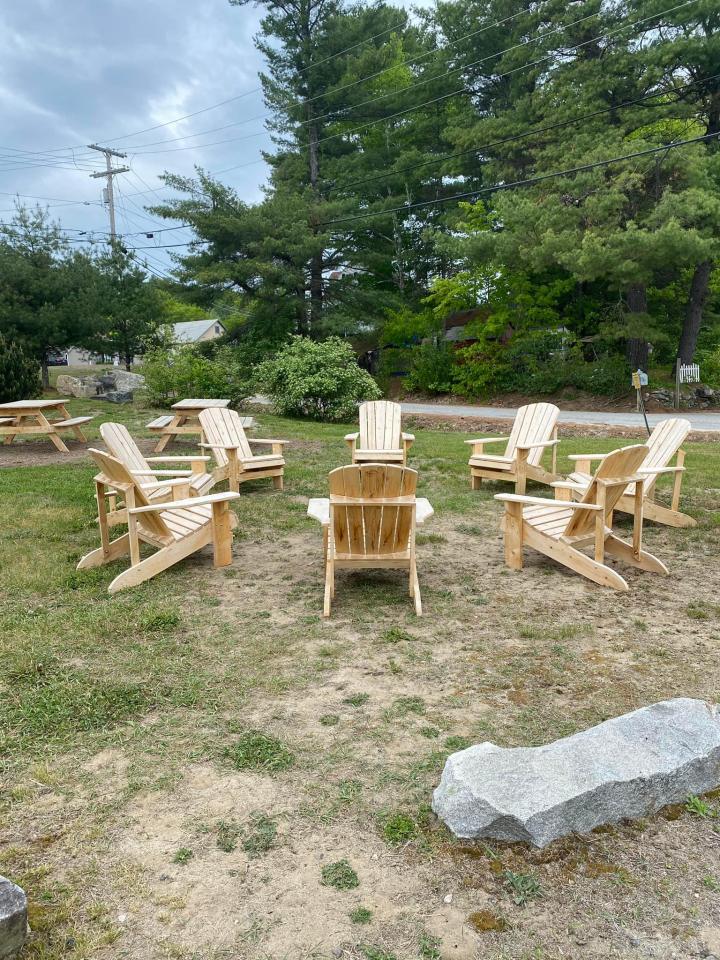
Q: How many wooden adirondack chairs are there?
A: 8